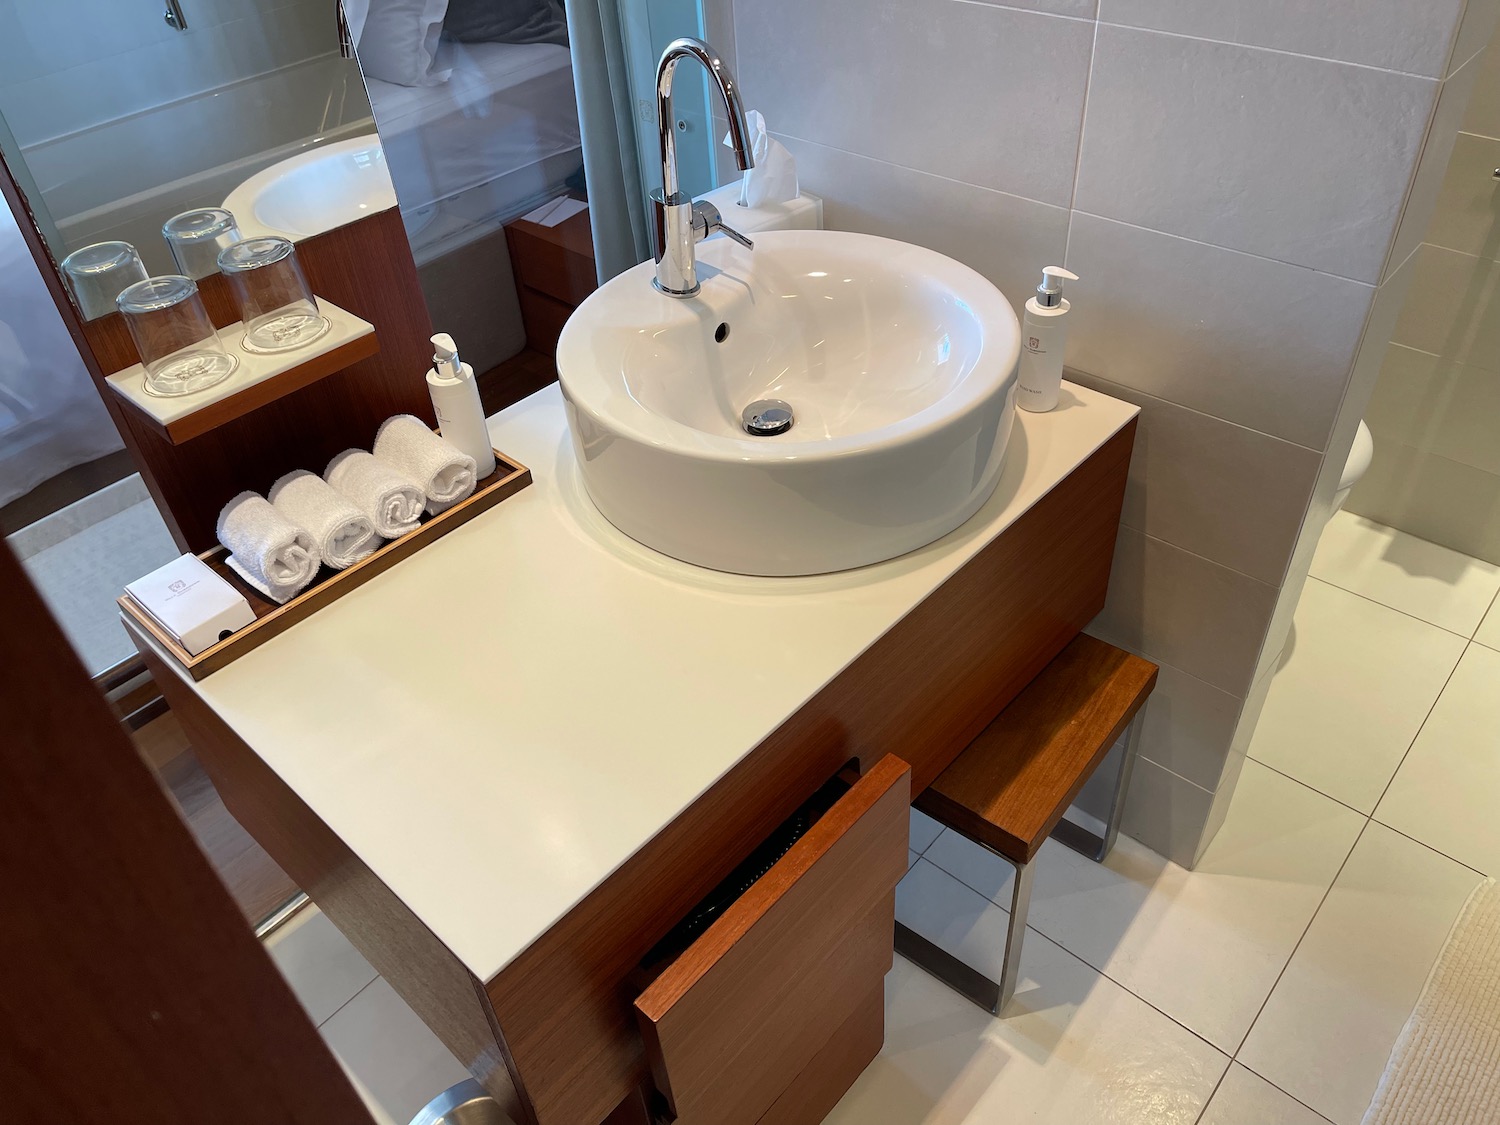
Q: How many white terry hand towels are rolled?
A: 4